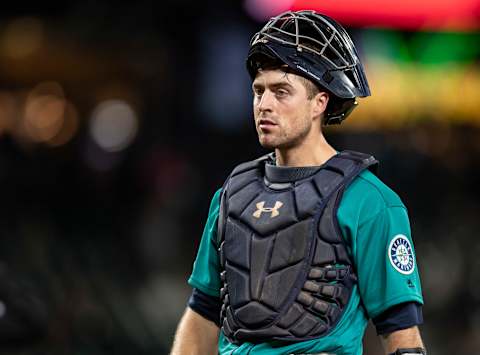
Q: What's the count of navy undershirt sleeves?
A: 2